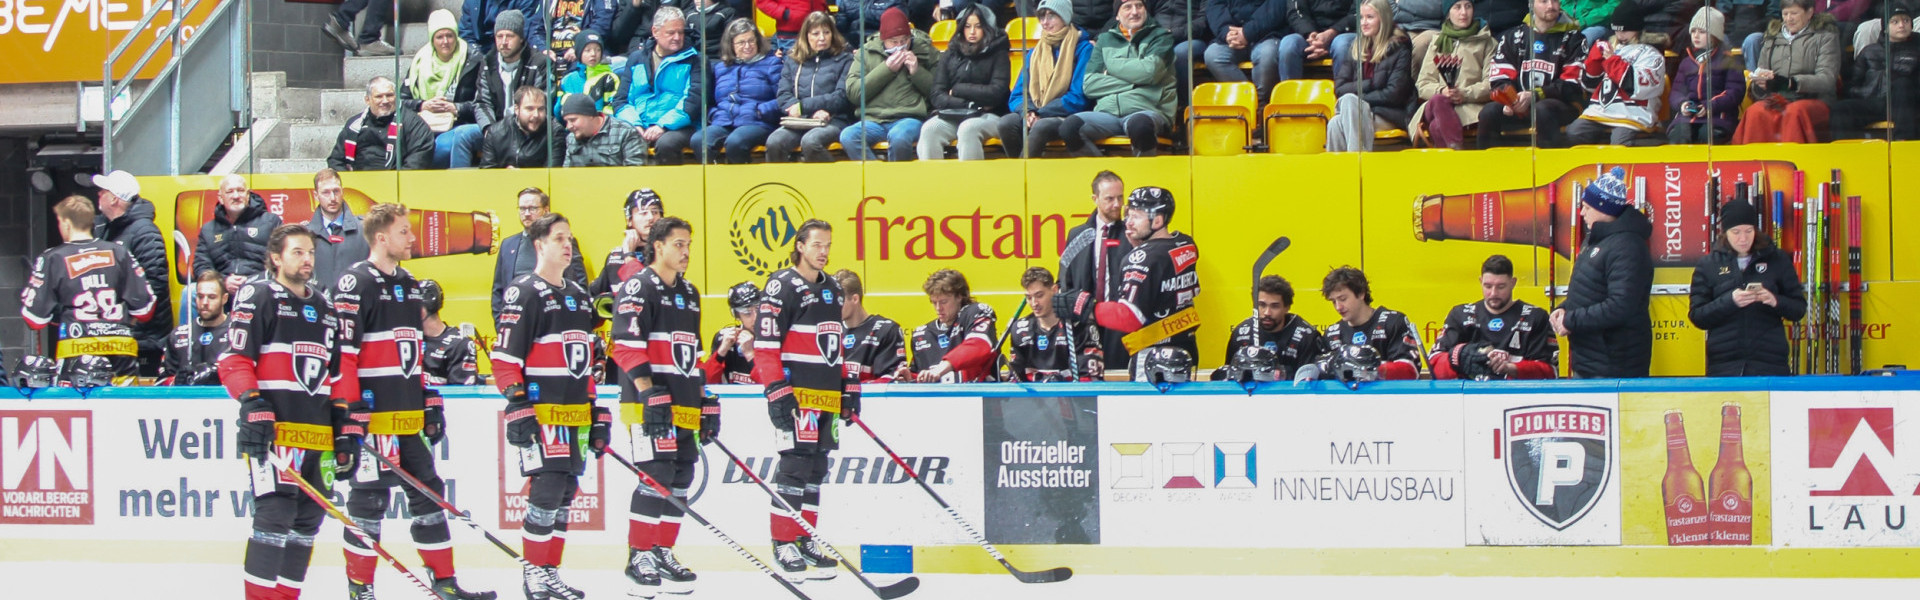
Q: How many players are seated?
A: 9